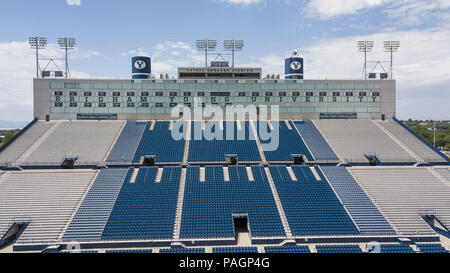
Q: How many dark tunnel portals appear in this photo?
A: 8